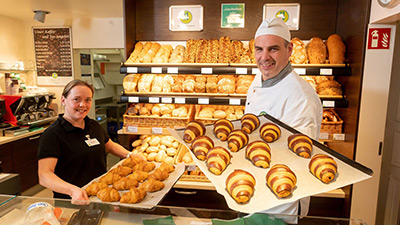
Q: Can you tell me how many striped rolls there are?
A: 12